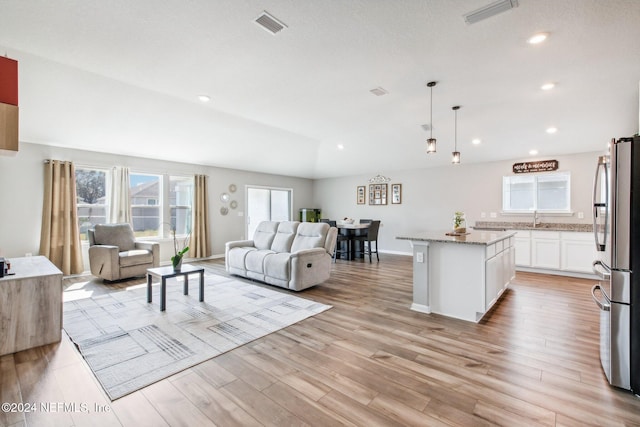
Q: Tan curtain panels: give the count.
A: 2